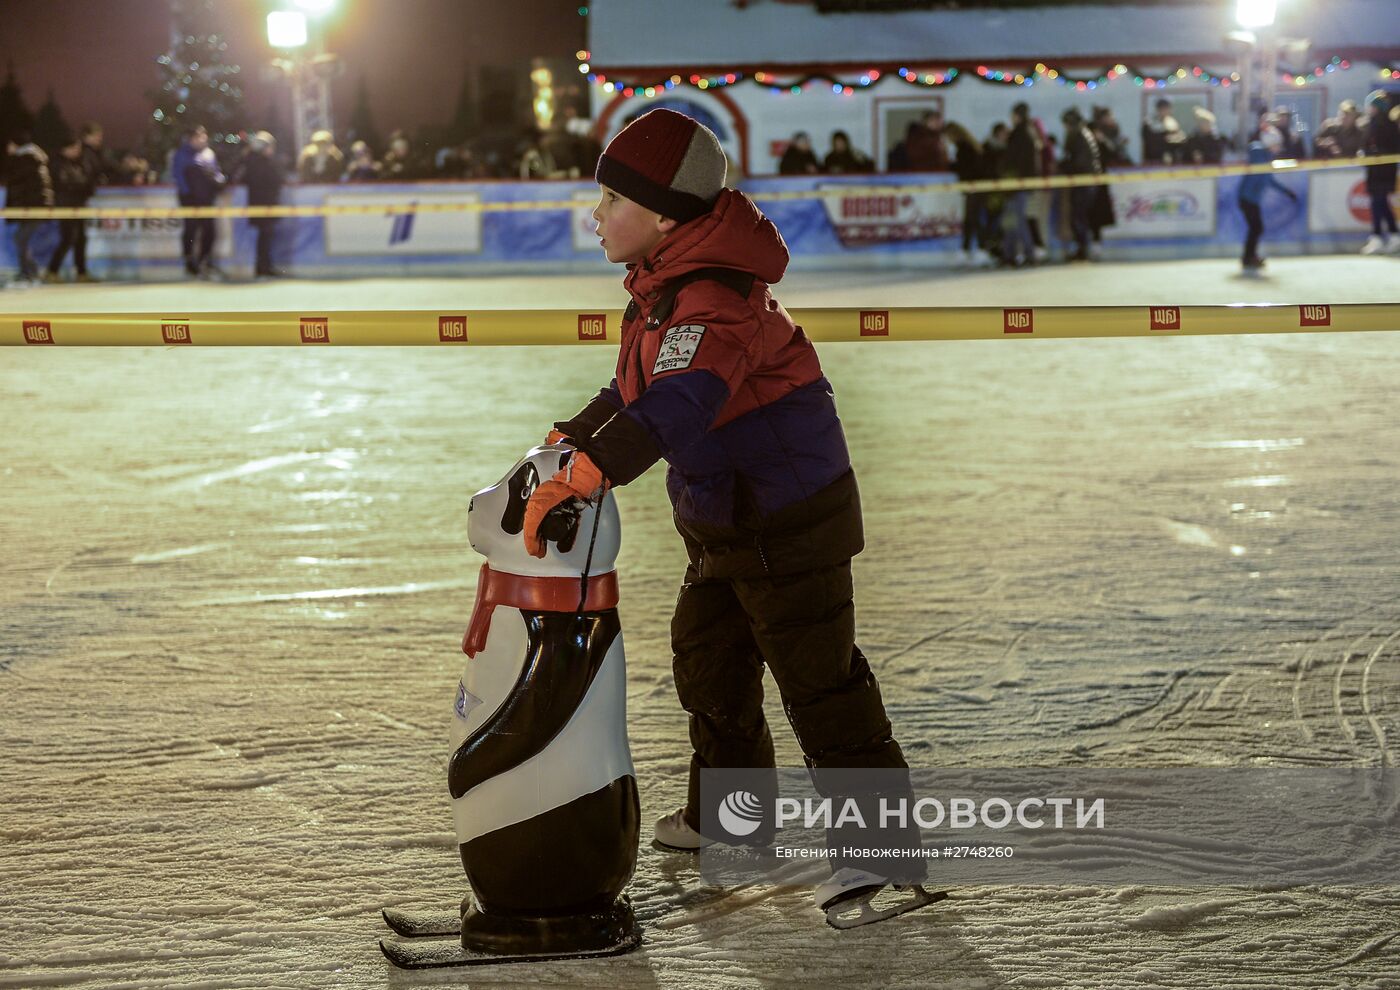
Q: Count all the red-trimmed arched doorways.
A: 1